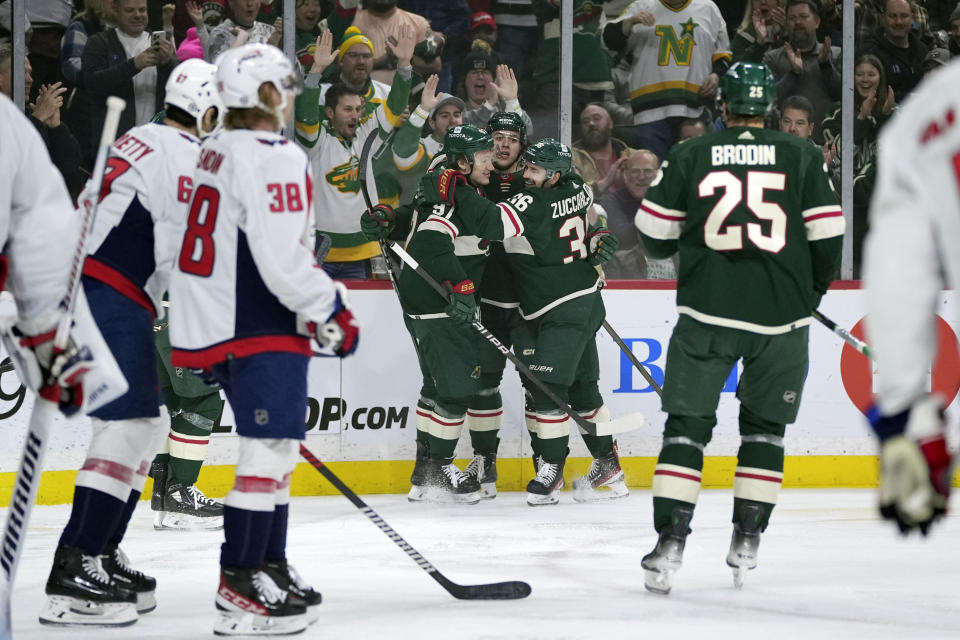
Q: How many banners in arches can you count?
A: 0